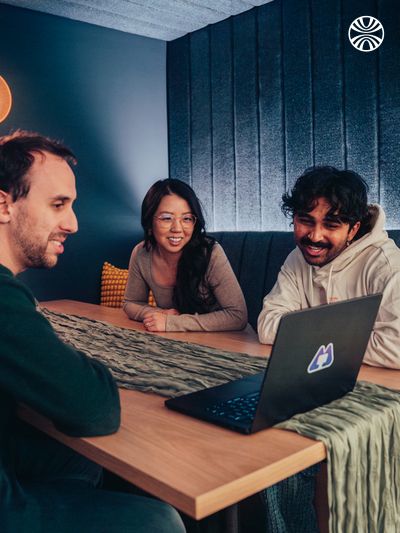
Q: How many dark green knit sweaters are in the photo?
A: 1